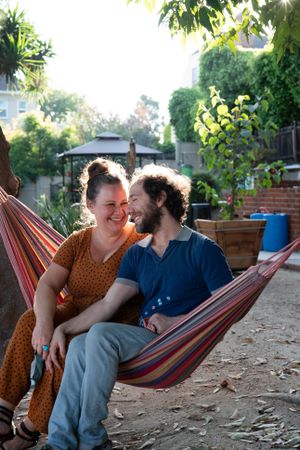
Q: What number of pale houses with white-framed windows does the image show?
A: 1